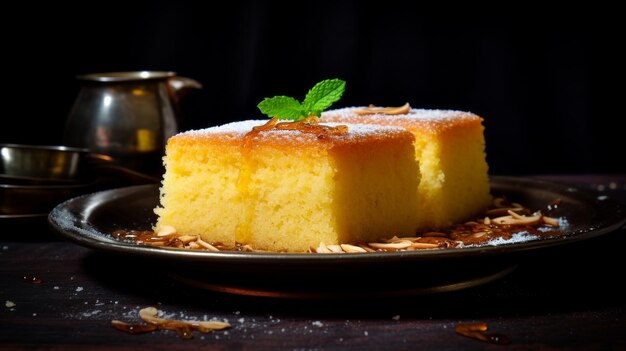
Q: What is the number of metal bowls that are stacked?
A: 2